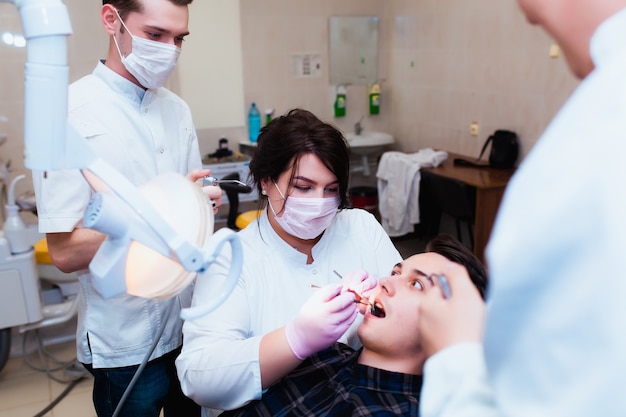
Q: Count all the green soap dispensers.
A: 2